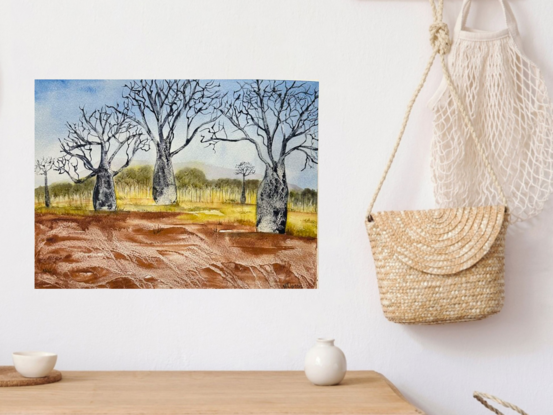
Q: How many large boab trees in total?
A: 3